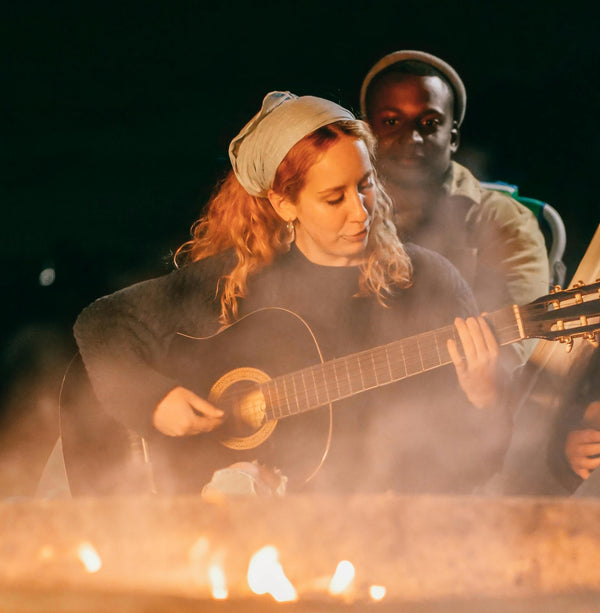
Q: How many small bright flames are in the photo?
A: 5